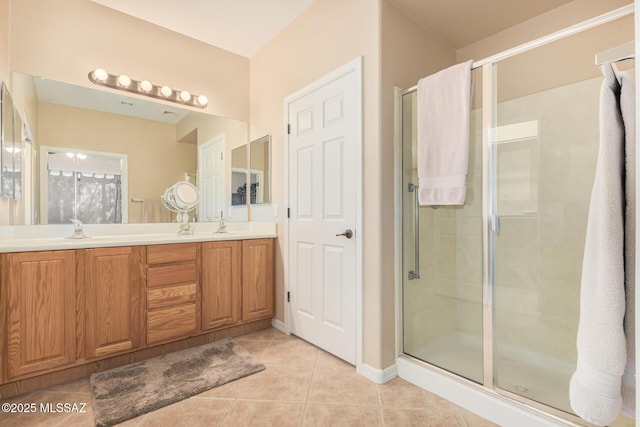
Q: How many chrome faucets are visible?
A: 2